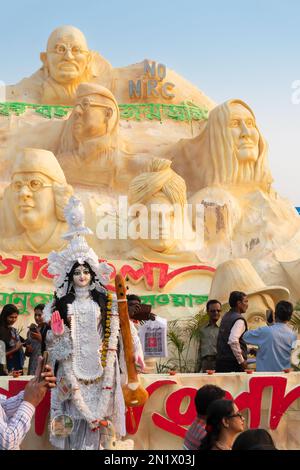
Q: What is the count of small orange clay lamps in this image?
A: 5